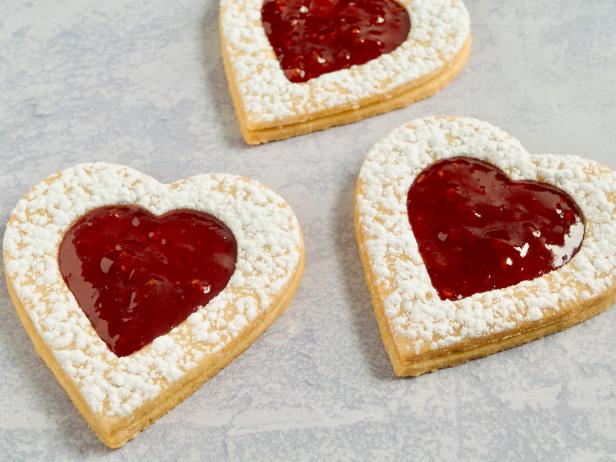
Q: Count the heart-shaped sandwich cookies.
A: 3